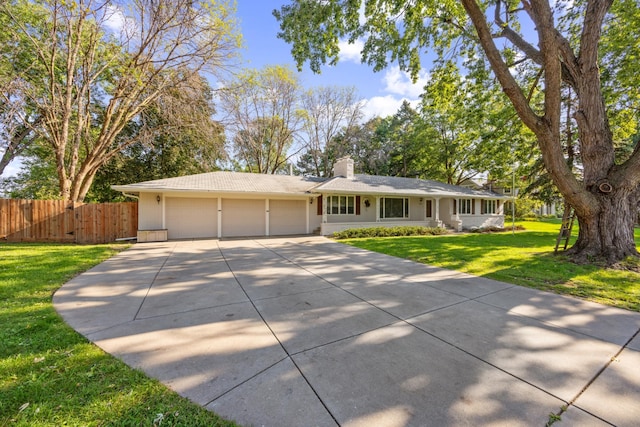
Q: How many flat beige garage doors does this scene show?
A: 3